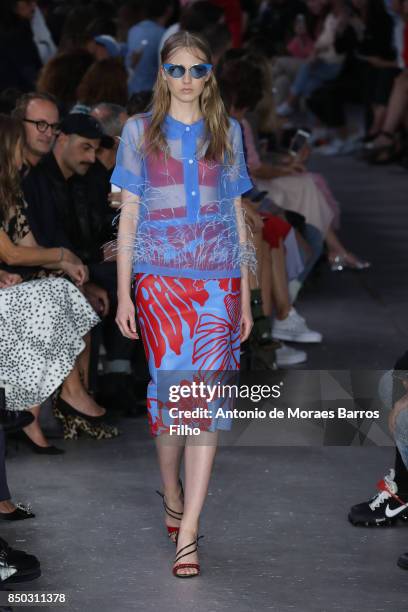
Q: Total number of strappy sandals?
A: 2